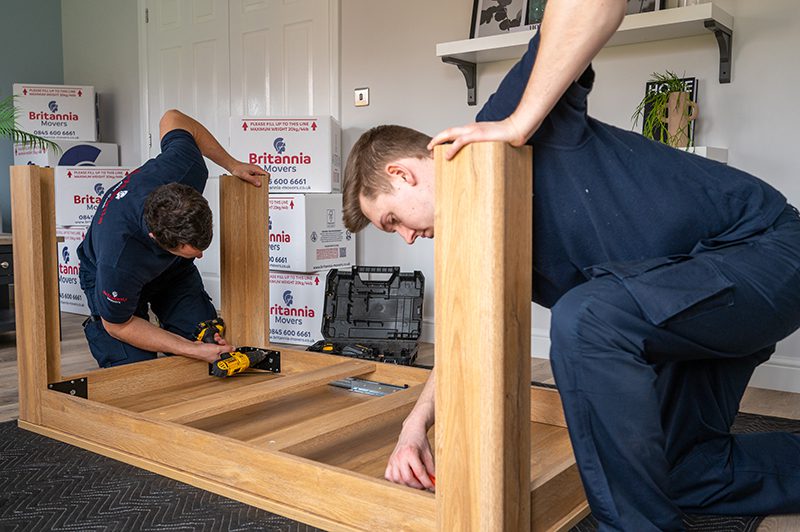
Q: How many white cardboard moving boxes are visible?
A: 7